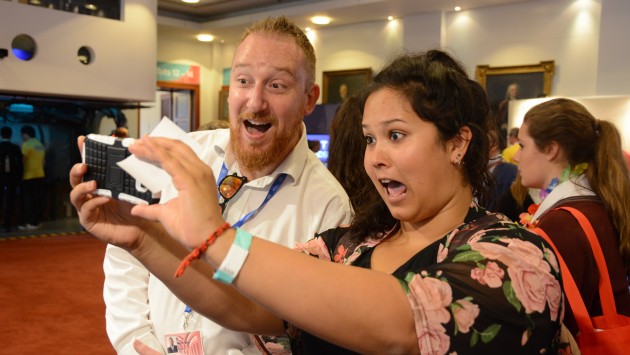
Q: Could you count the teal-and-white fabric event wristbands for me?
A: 1